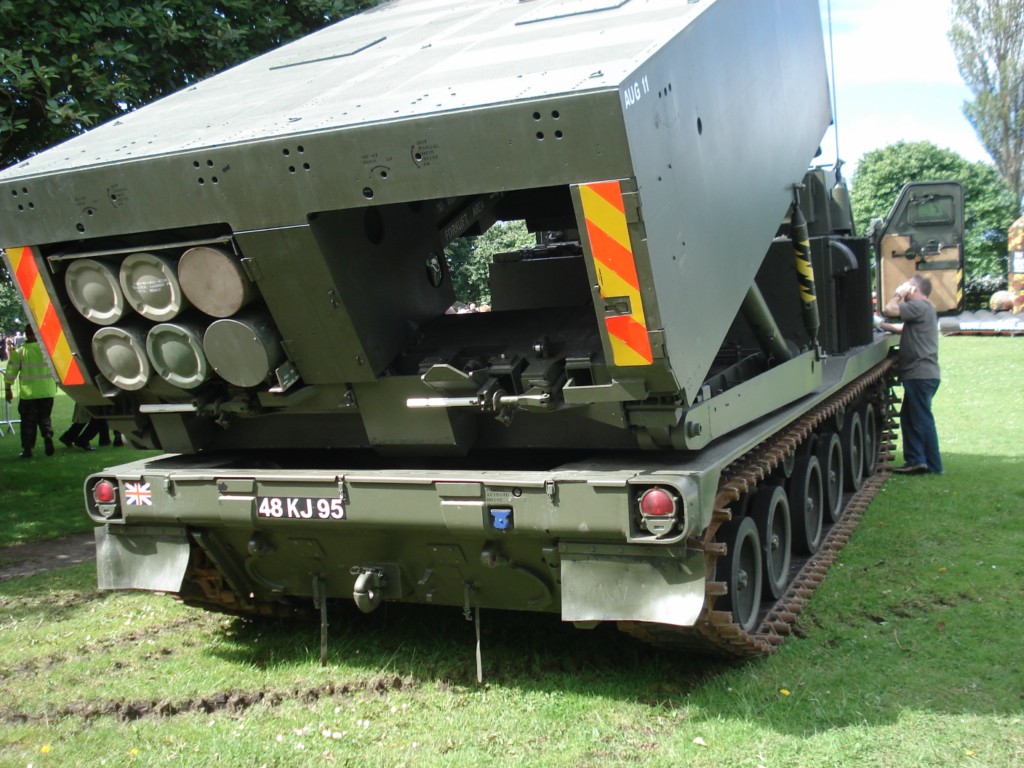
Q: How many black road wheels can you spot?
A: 6